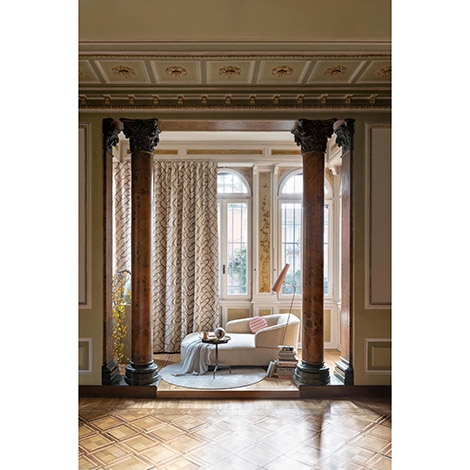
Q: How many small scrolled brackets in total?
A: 13